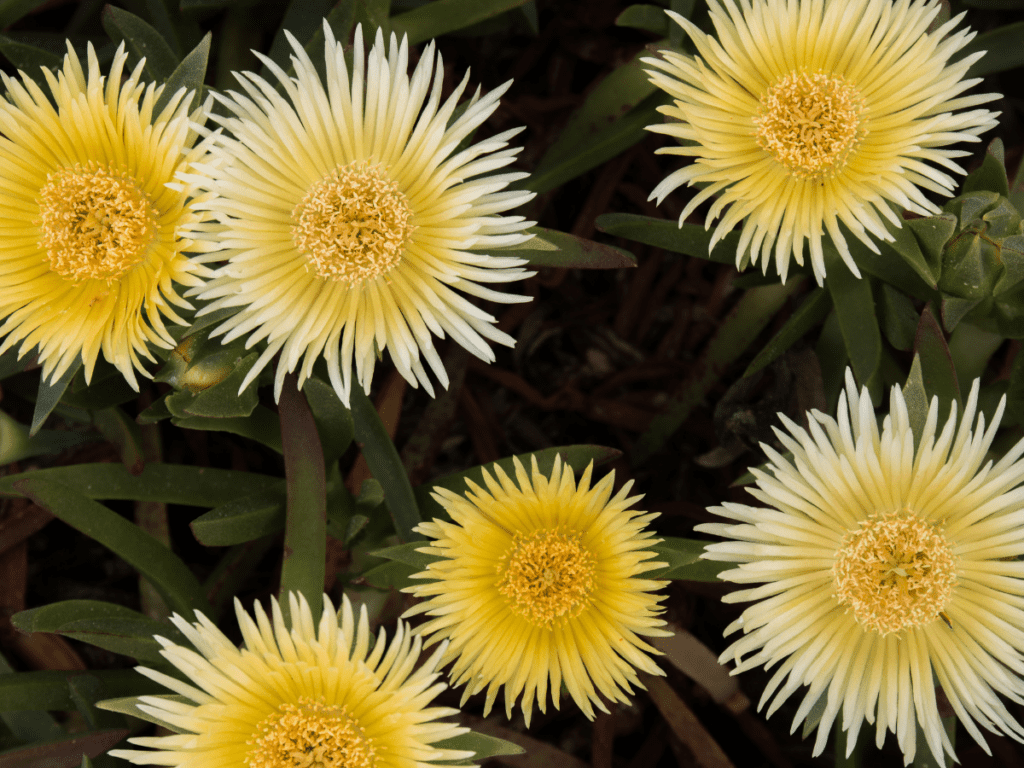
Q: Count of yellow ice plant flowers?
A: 6